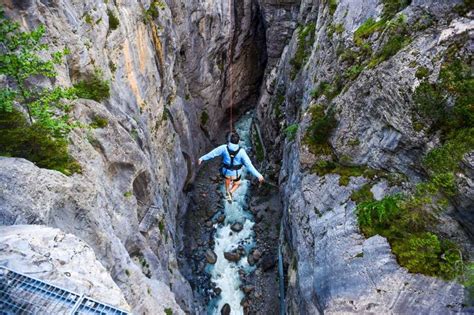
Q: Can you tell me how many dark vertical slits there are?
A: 1